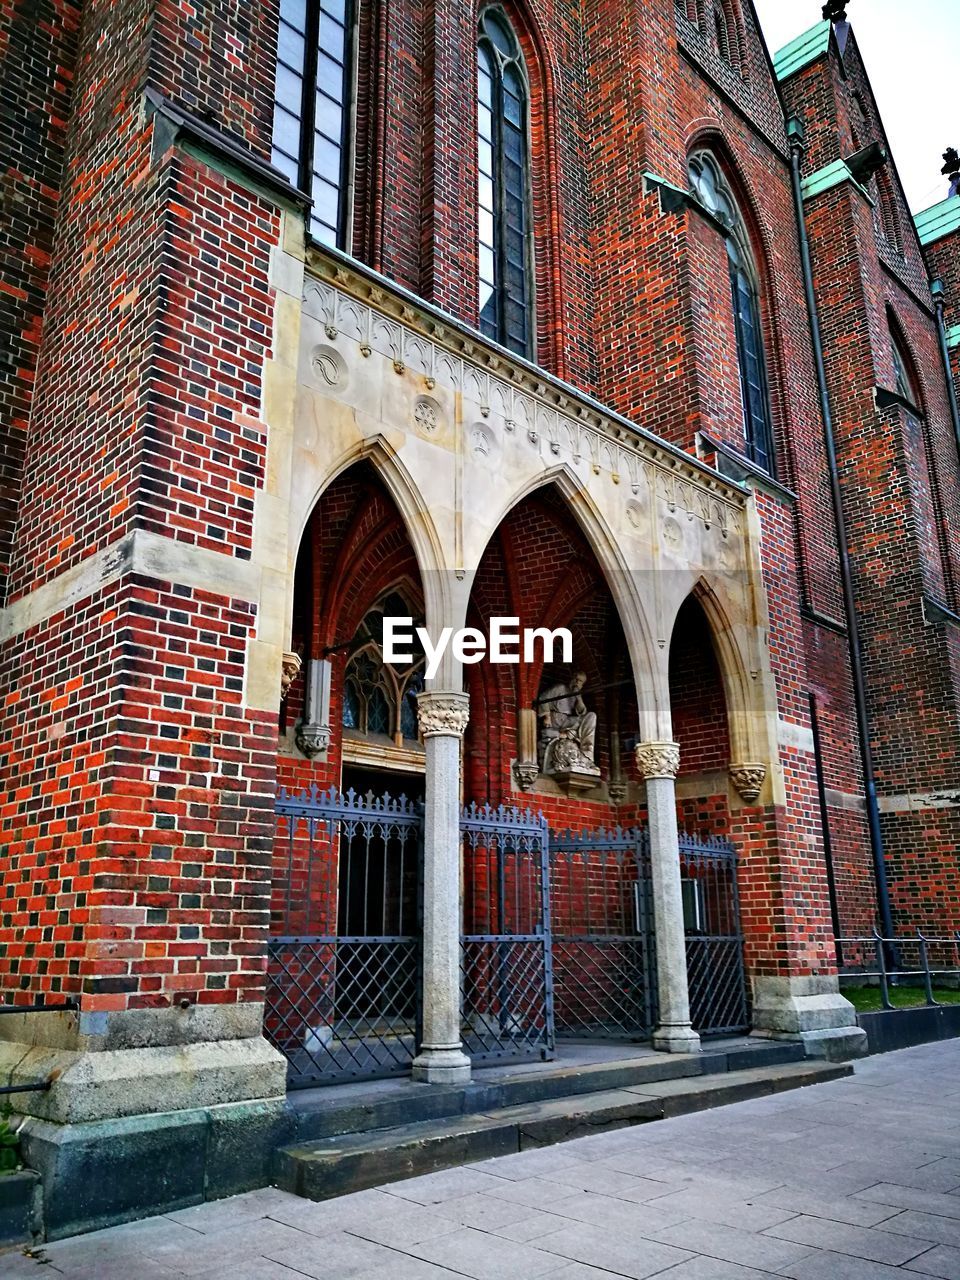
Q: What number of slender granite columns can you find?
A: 2